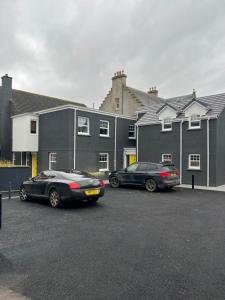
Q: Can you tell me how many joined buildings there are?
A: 2